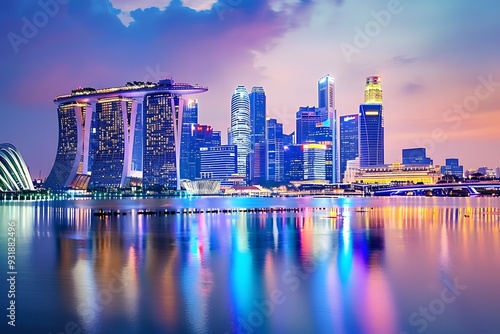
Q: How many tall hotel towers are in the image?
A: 3